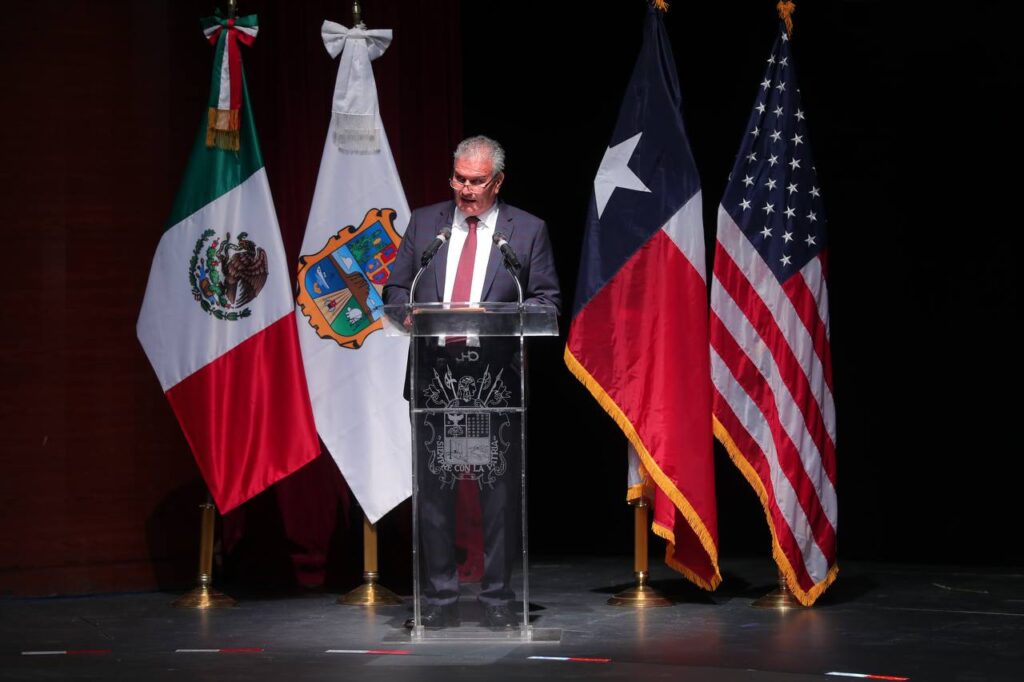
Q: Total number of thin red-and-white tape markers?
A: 5